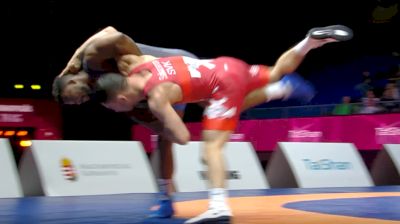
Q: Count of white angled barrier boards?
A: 5